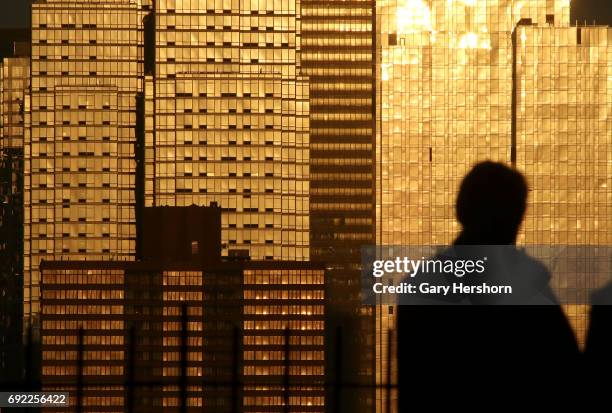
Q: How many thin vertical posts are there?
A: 8